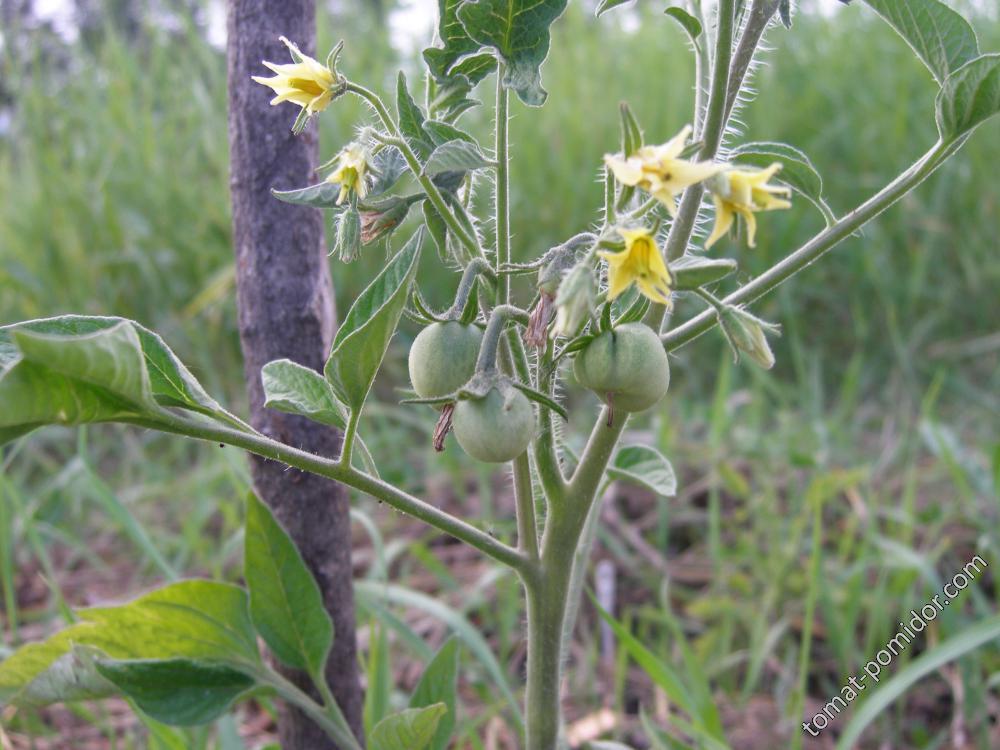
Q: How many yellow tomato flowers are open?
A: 5